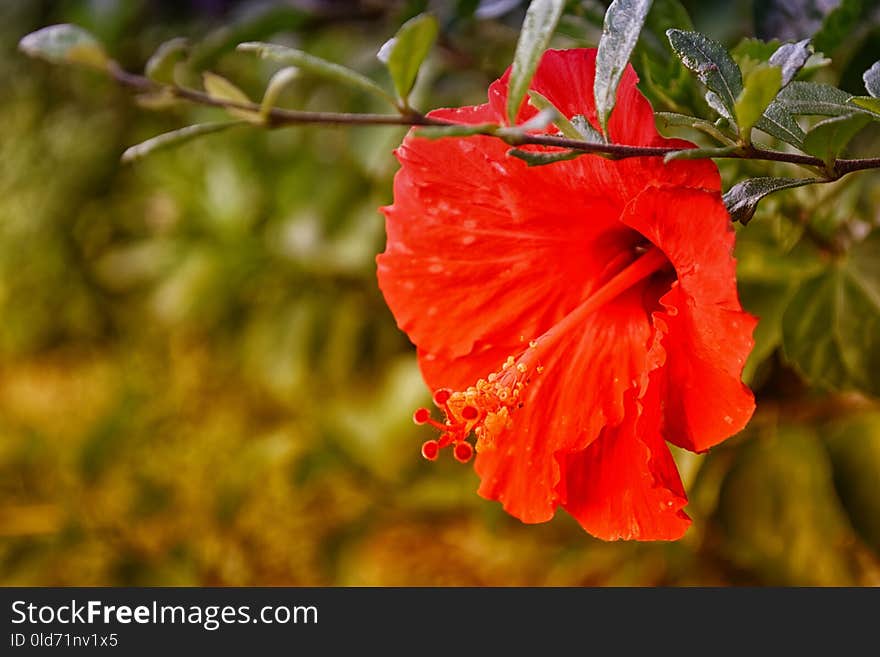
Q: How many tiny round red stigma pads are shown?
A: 5